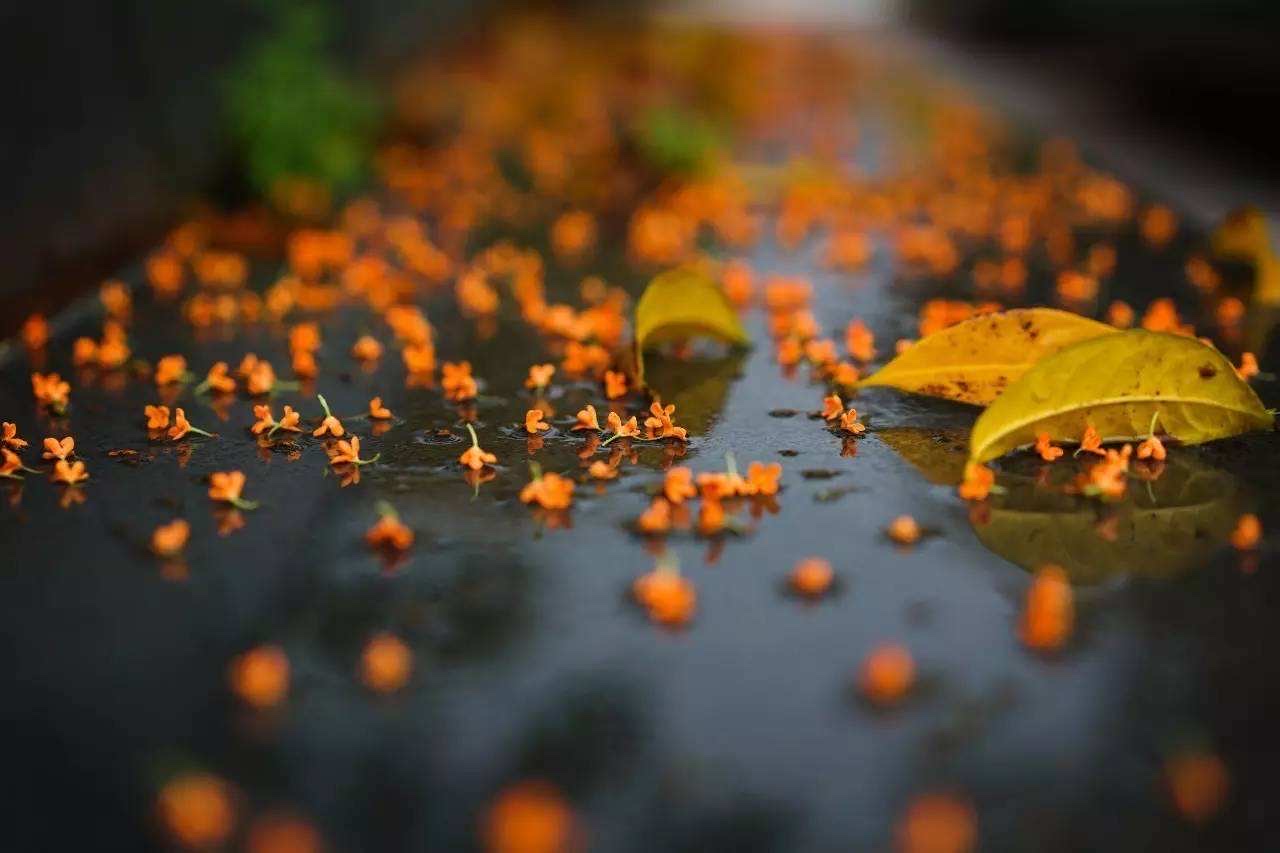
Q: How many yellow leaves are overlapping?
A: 2